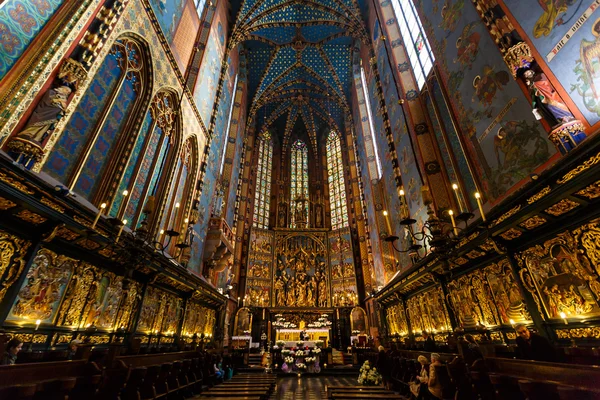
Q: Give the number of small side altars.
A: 2